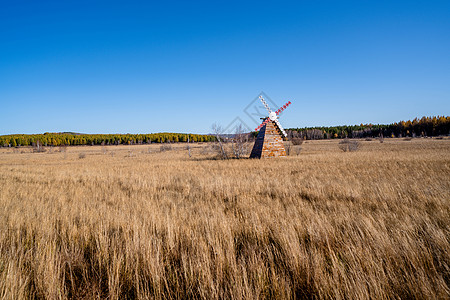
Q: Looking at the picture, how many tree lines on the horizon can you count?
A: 2